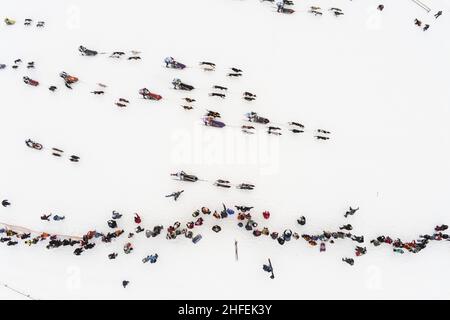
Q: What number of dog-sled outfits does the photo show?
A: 13